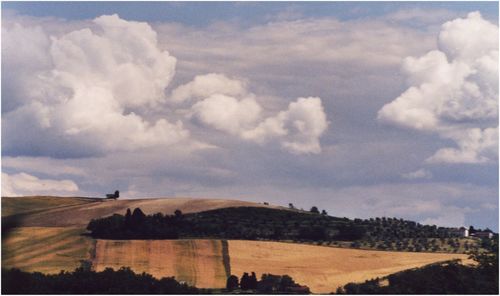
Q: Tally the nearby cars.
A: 0